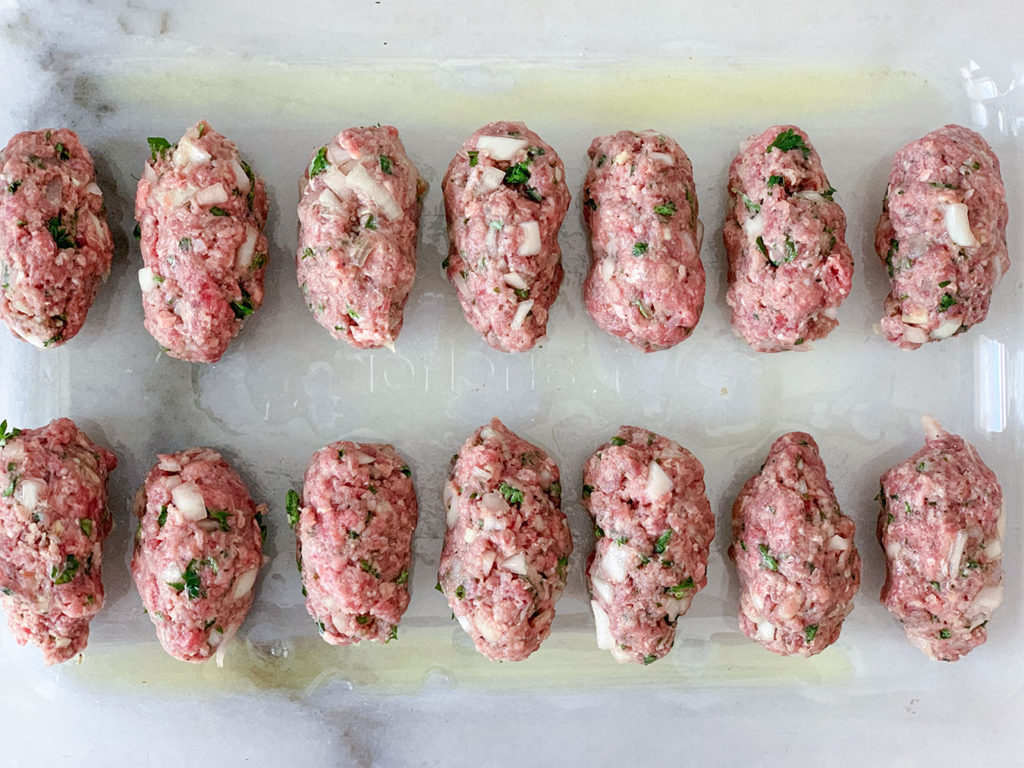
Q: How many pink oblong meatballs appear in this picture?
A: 14